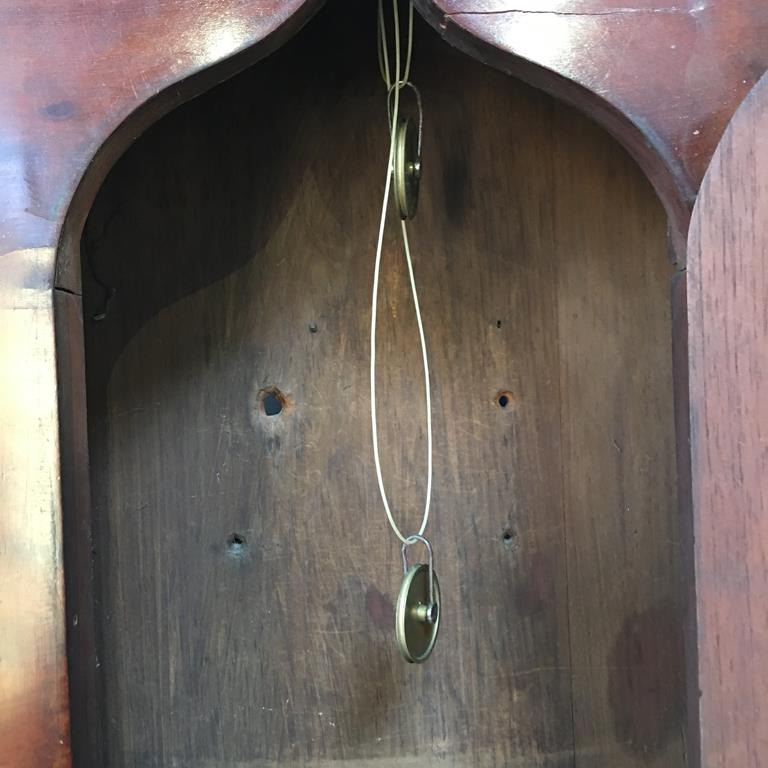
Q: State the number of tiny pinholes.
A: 2